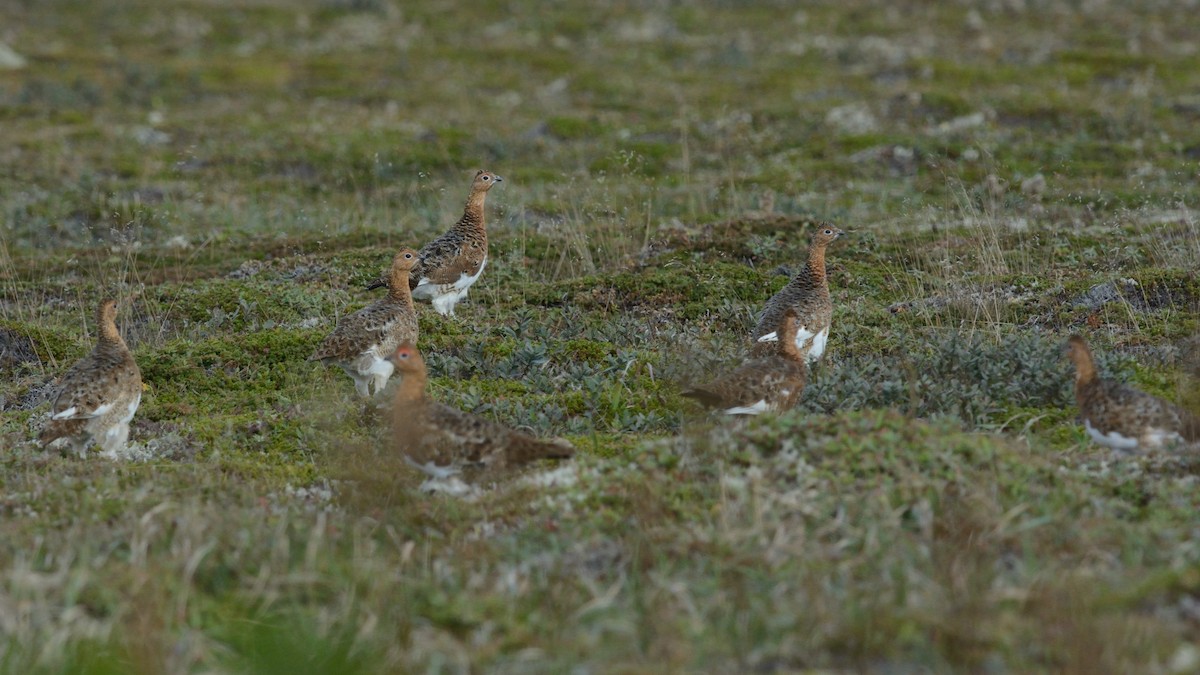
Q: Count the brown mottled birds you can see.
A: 7